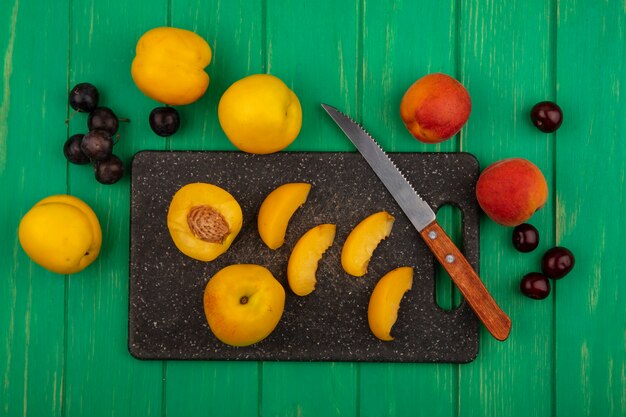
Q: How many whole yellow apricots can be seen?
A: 4